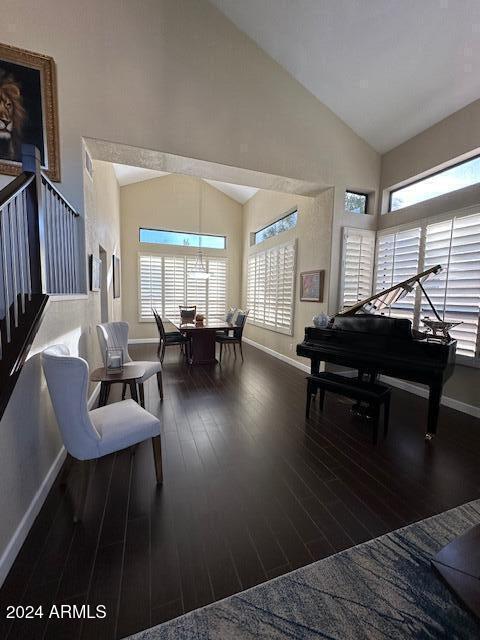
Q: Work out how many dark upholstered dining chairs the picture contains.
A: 5